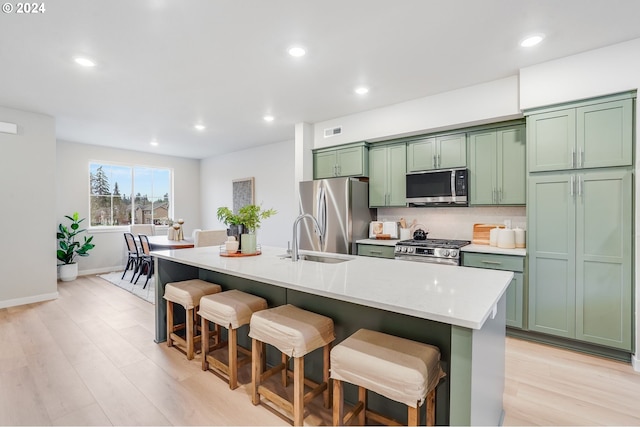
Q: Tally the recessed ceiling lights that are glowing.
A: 7